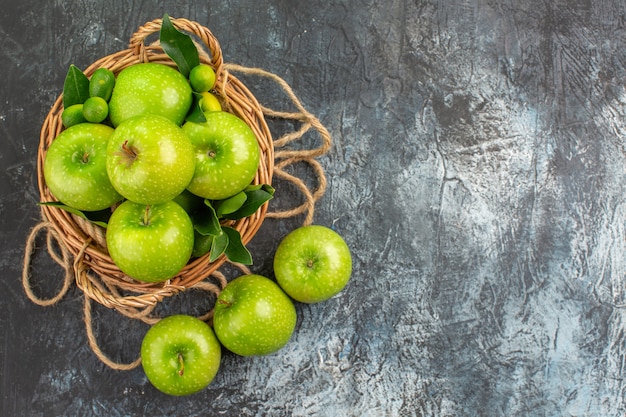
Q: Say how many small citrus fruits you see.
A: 5